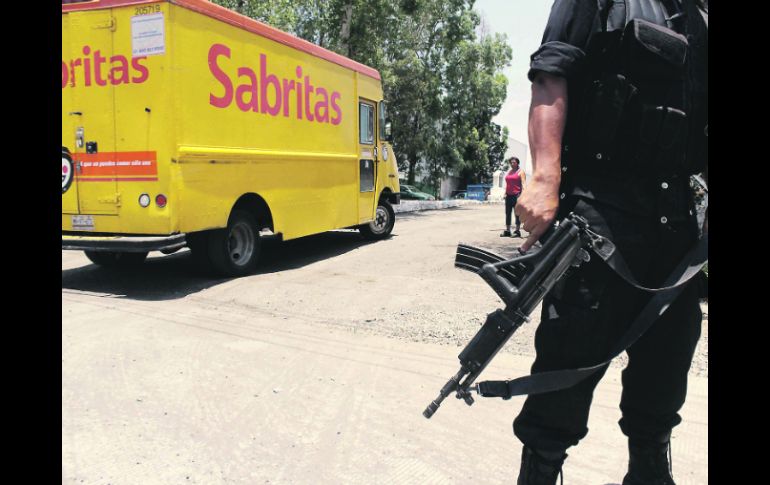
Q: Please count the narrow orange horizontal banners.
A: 1